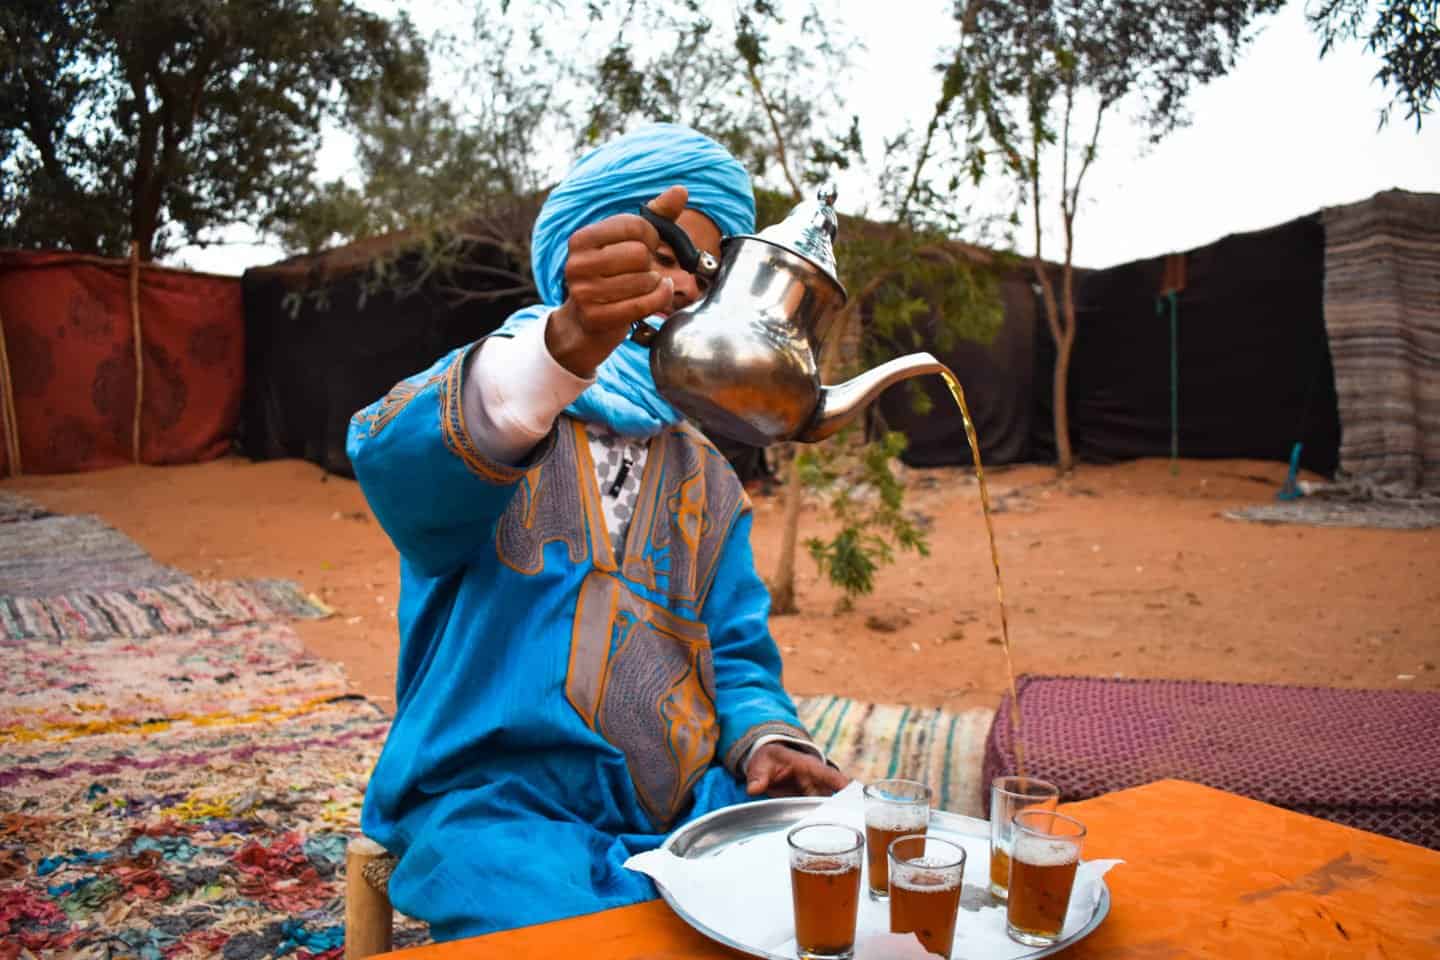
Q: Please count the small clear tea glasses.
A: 5